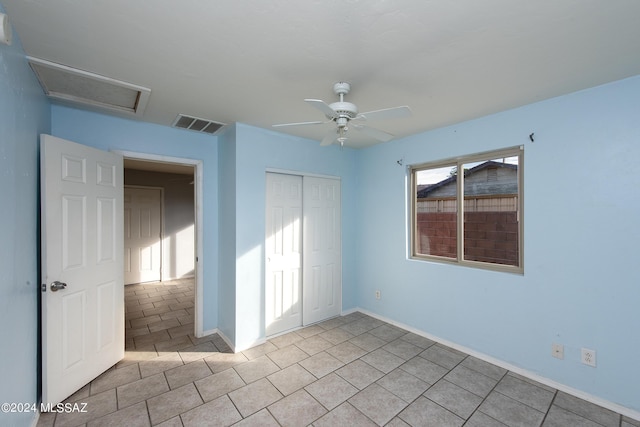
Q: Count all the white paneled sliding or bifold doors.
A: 2